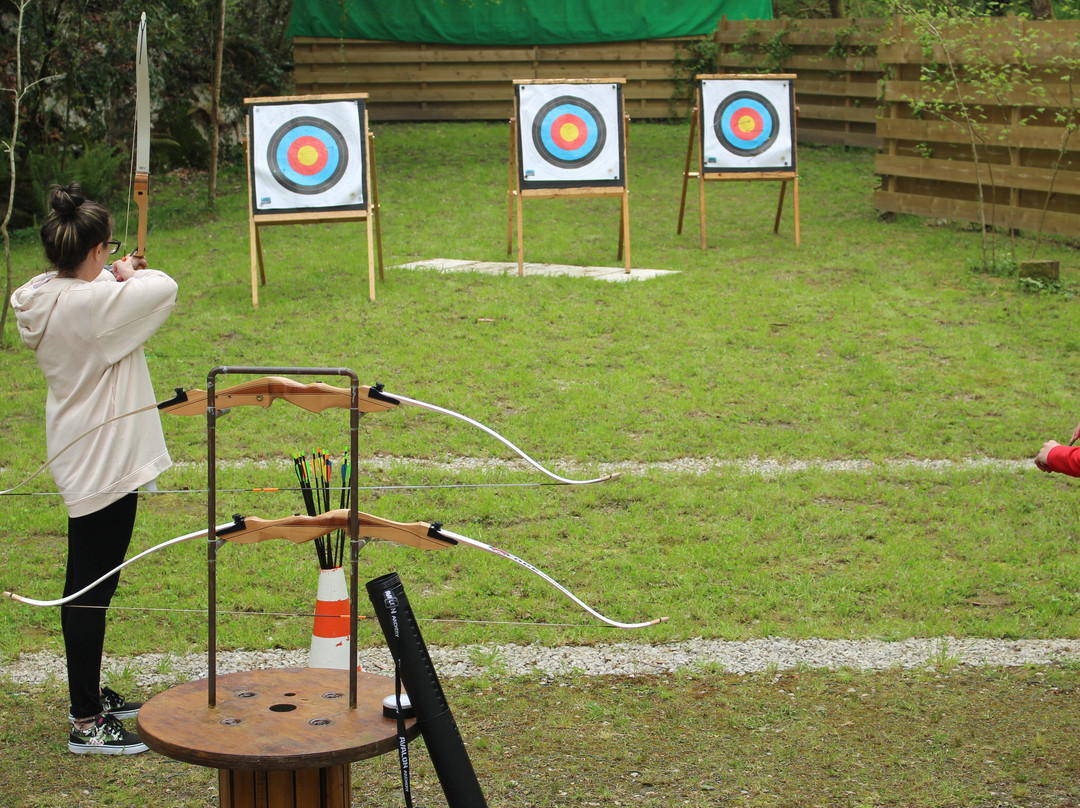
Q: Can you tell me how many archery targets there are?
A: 3